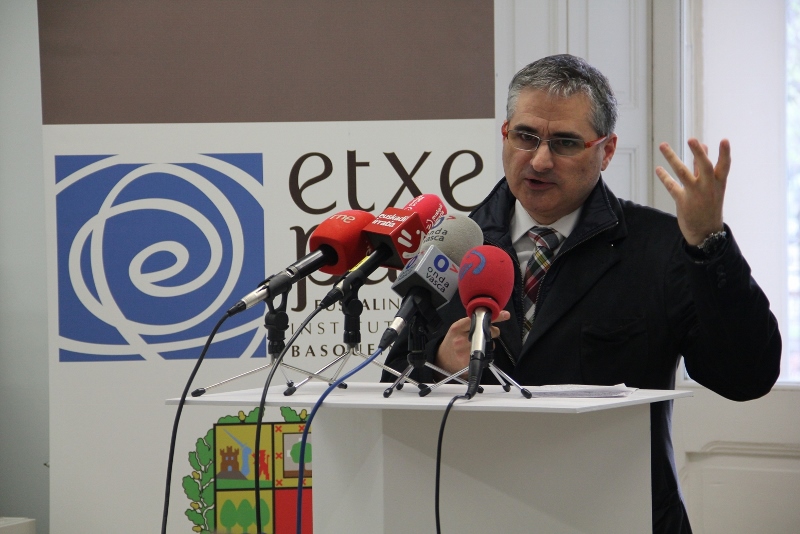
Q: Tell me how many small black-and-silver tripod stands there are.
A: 4